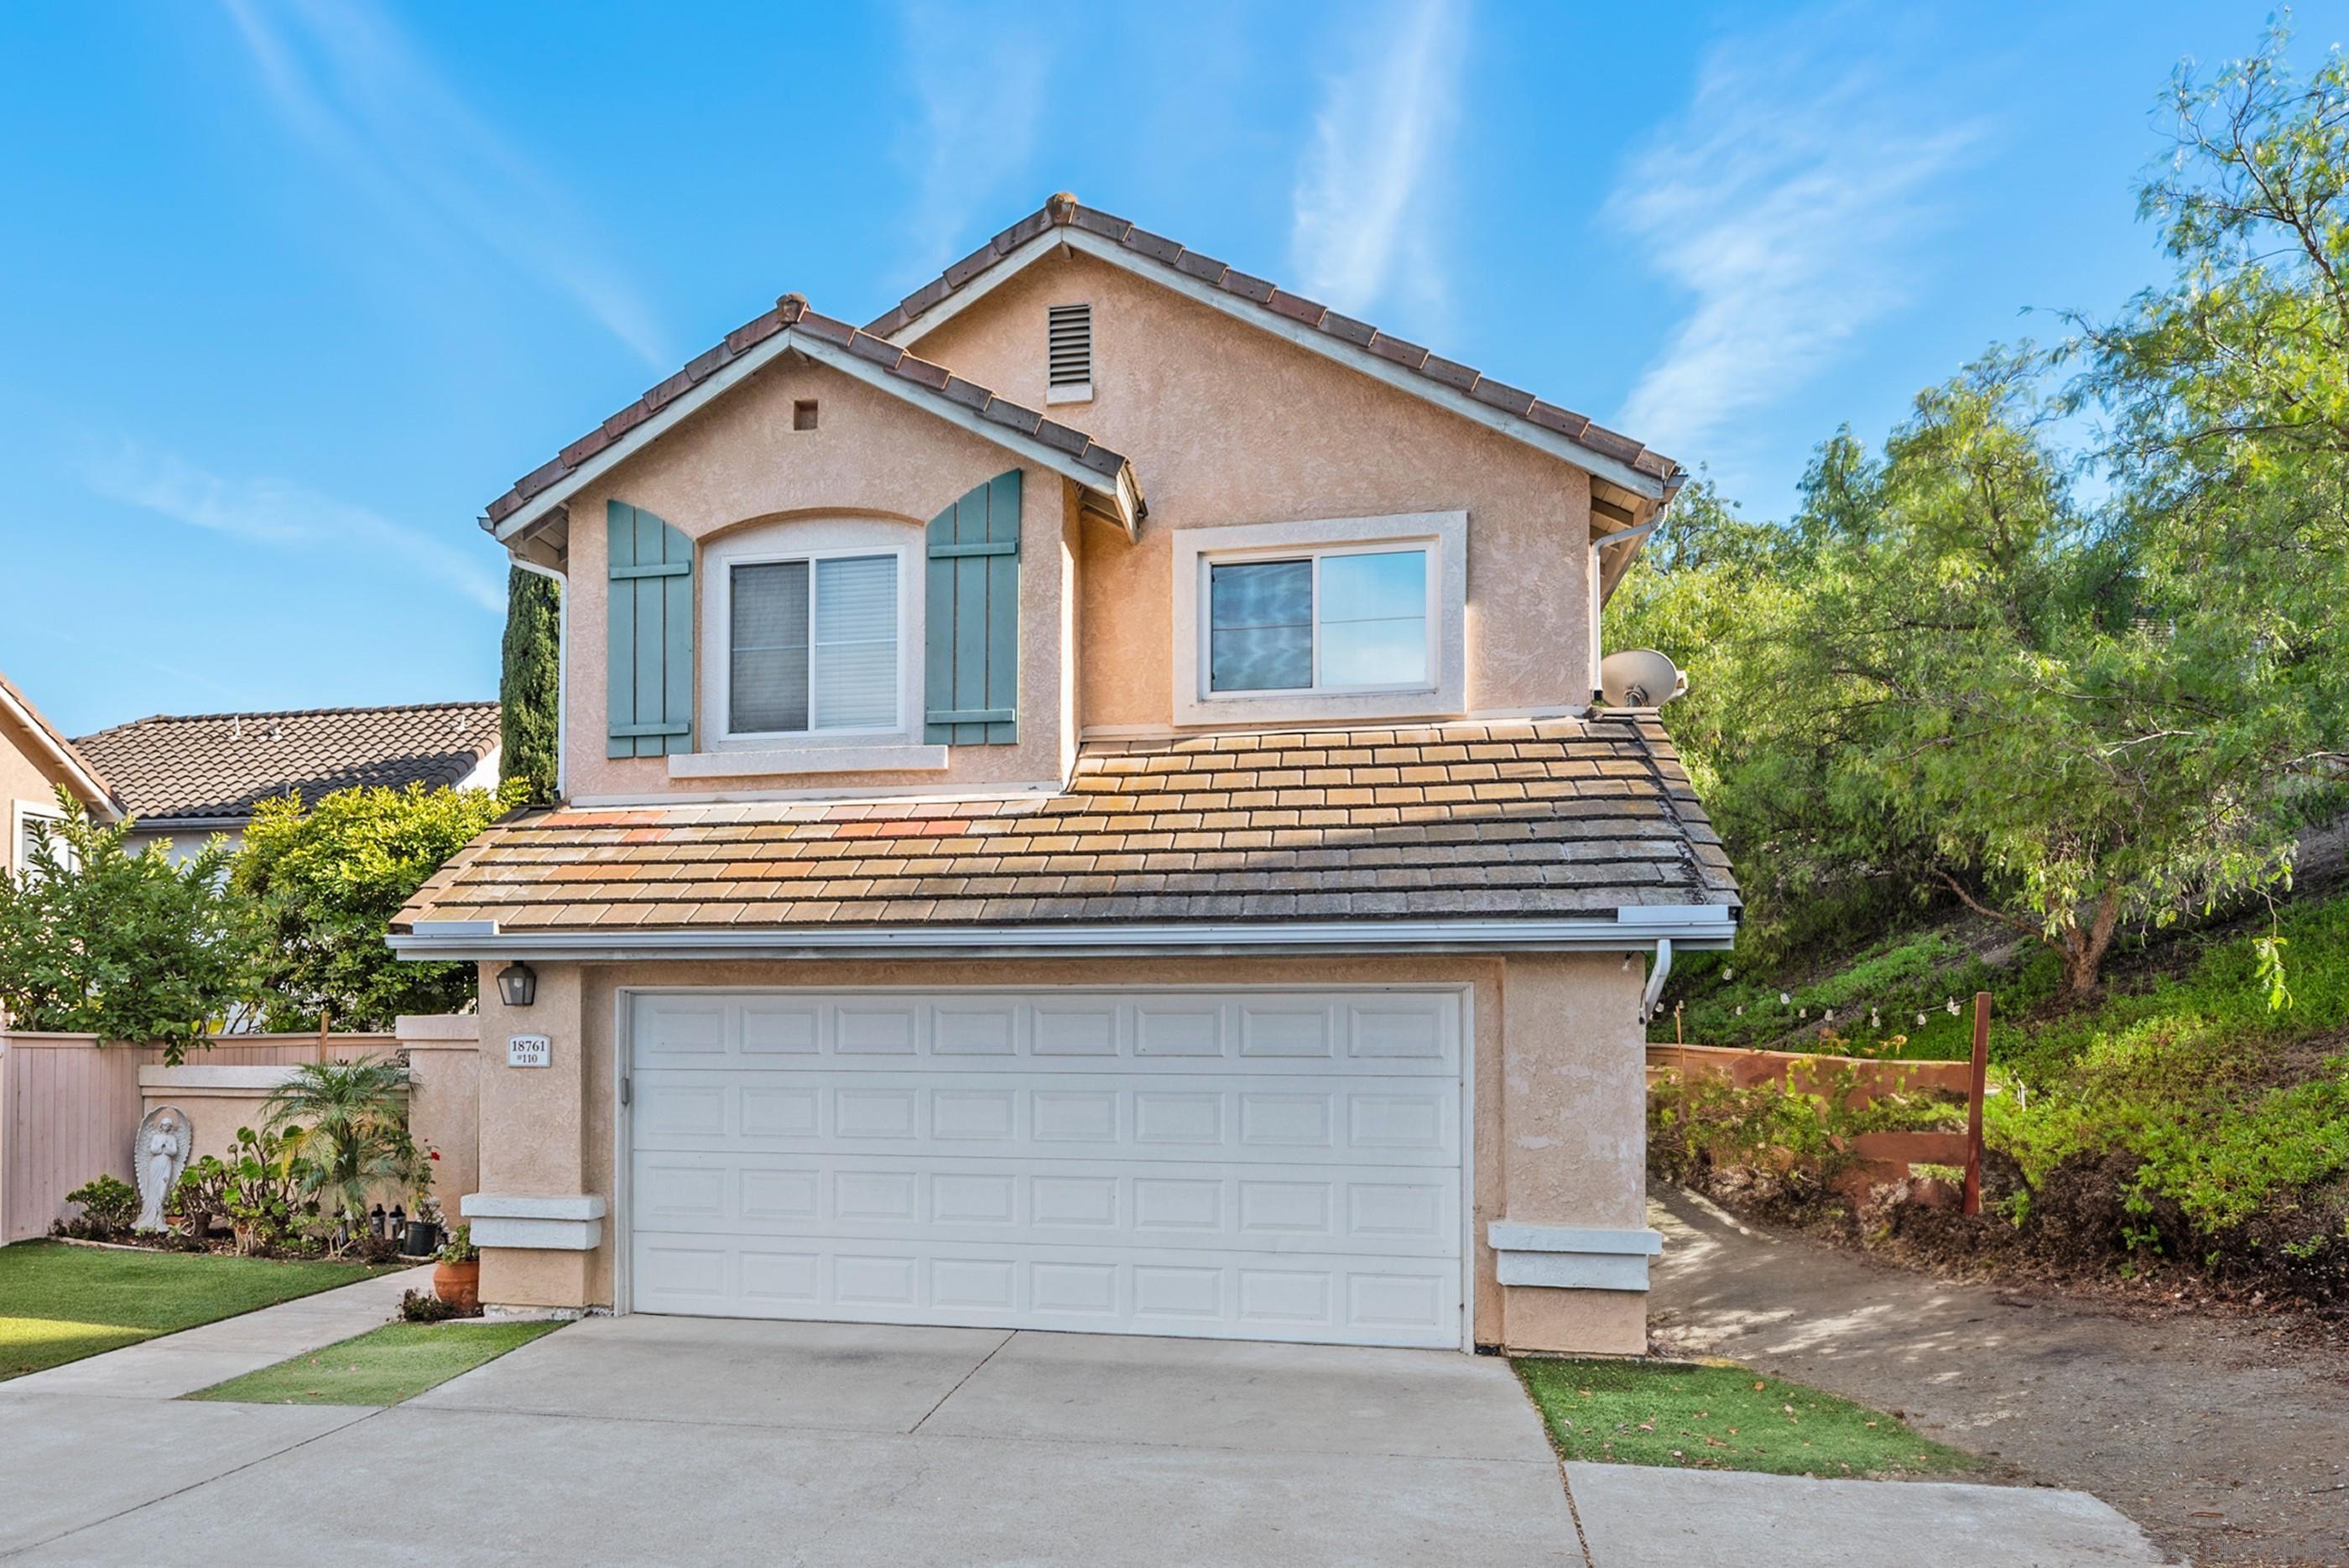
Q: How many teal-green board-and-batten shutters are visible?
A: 2